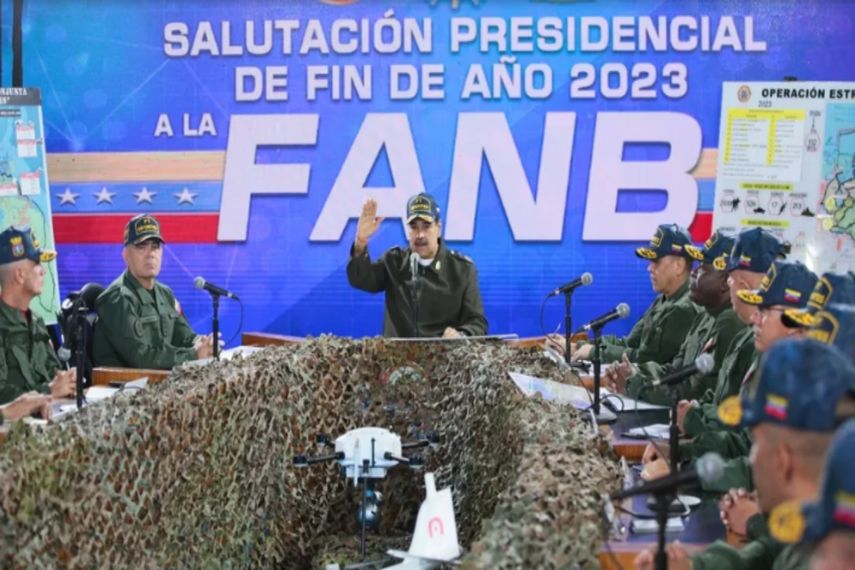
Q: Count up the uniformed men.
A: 11